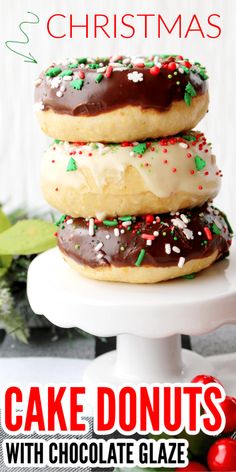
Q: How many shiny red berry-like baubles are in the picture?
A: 4